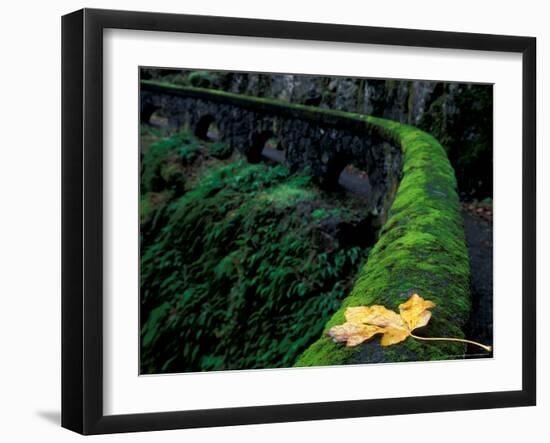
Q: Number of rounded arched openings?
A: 4